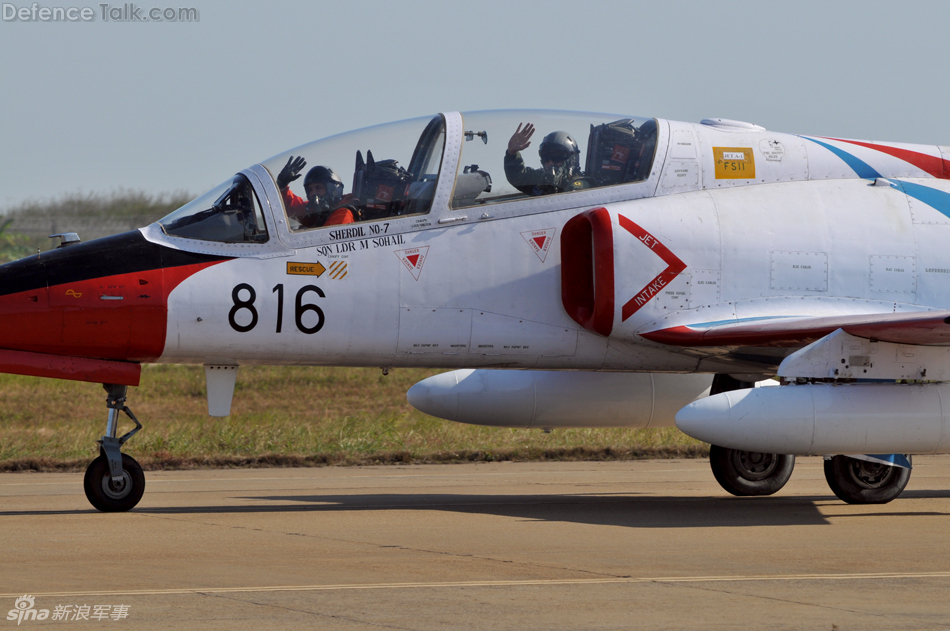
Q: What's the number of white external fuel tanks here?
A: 2